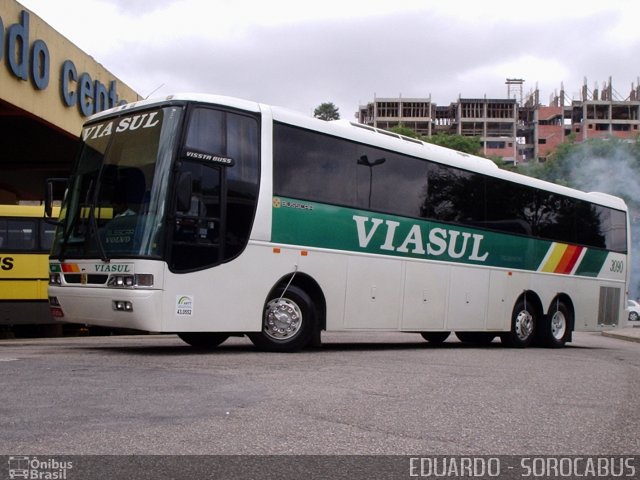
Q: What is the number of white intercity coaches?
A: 1